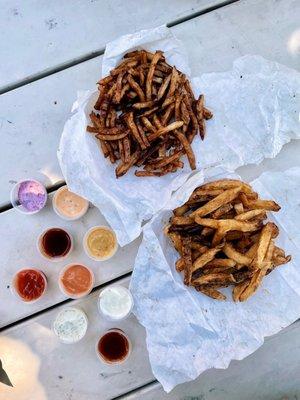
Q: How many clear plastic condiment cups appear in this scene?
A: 9